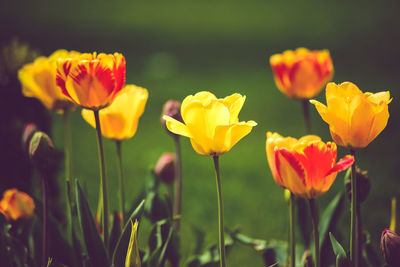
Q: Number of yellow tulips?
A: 4